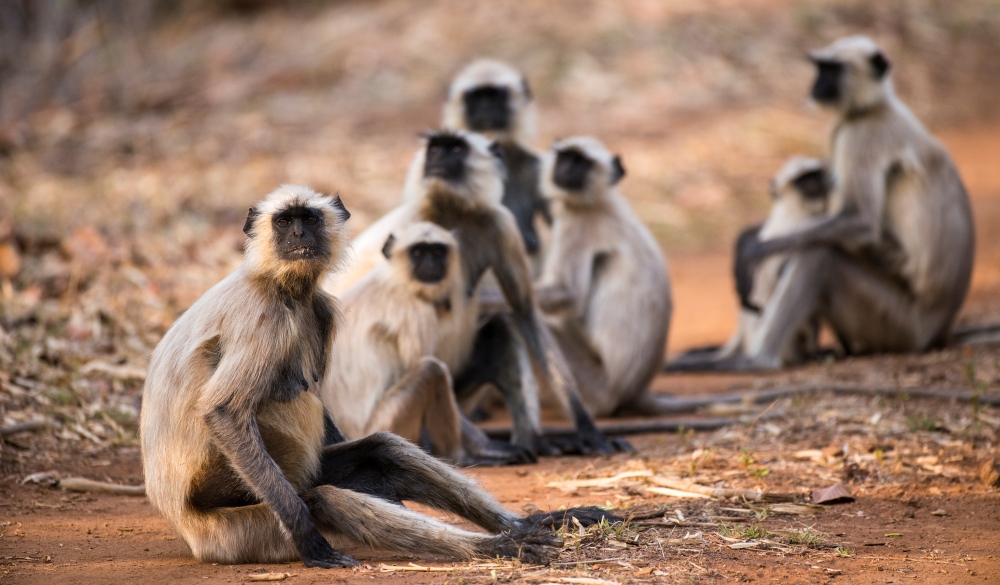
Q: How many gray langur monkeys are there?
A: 7